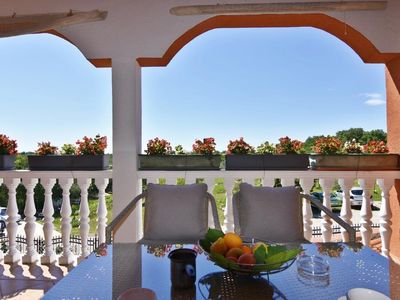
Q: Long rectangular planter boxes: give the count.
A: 5